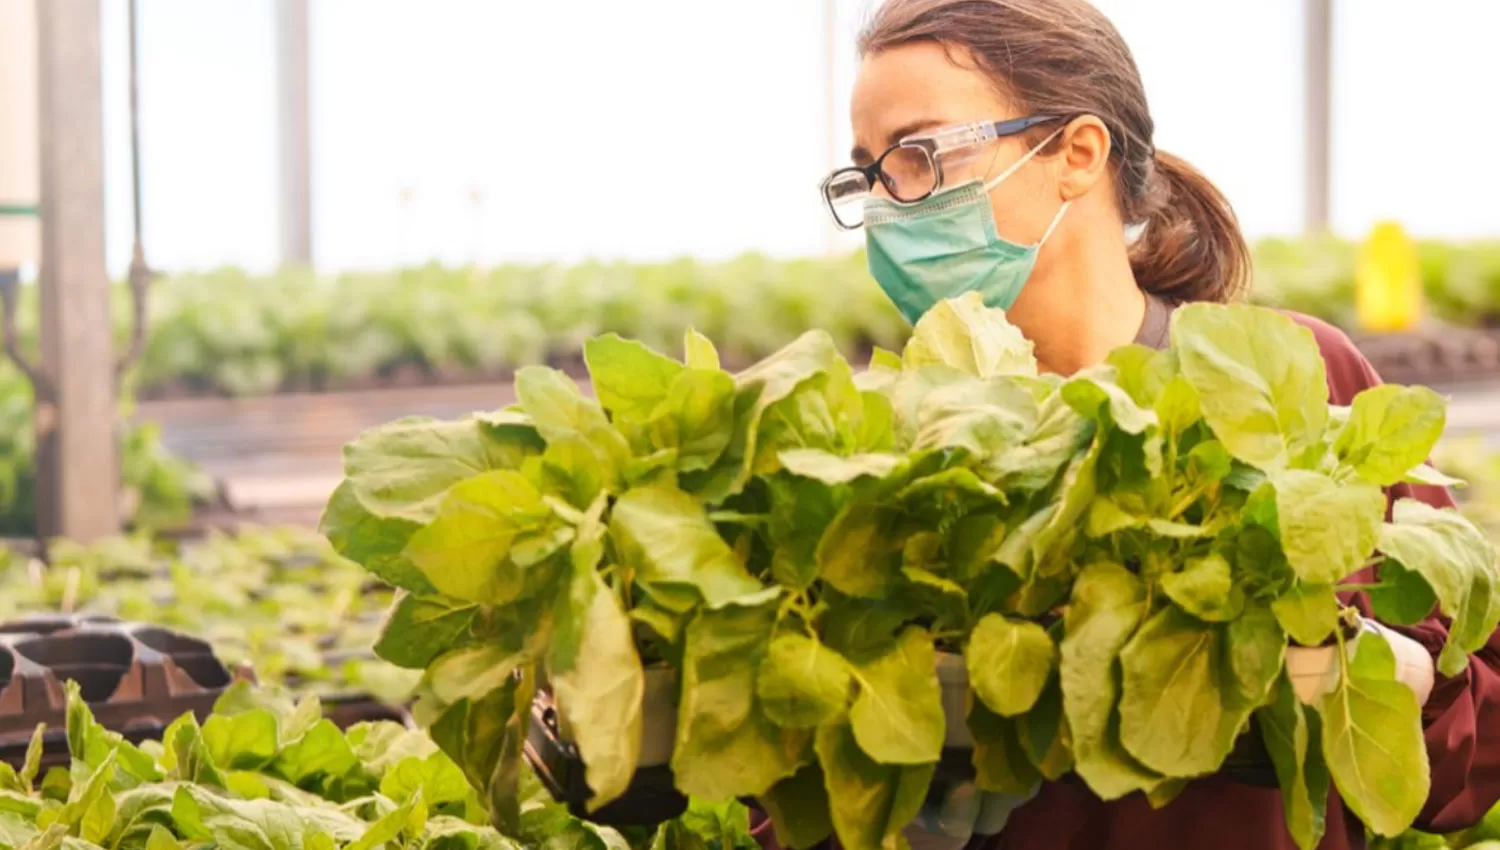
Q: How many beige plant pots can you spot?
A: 3